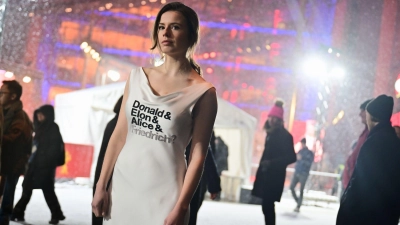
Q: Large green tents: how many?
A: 0